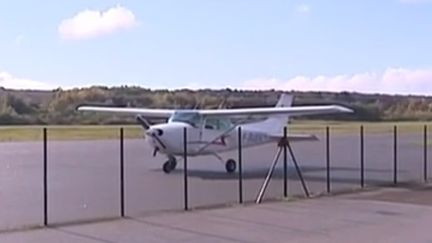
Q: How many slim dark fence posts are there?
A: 9